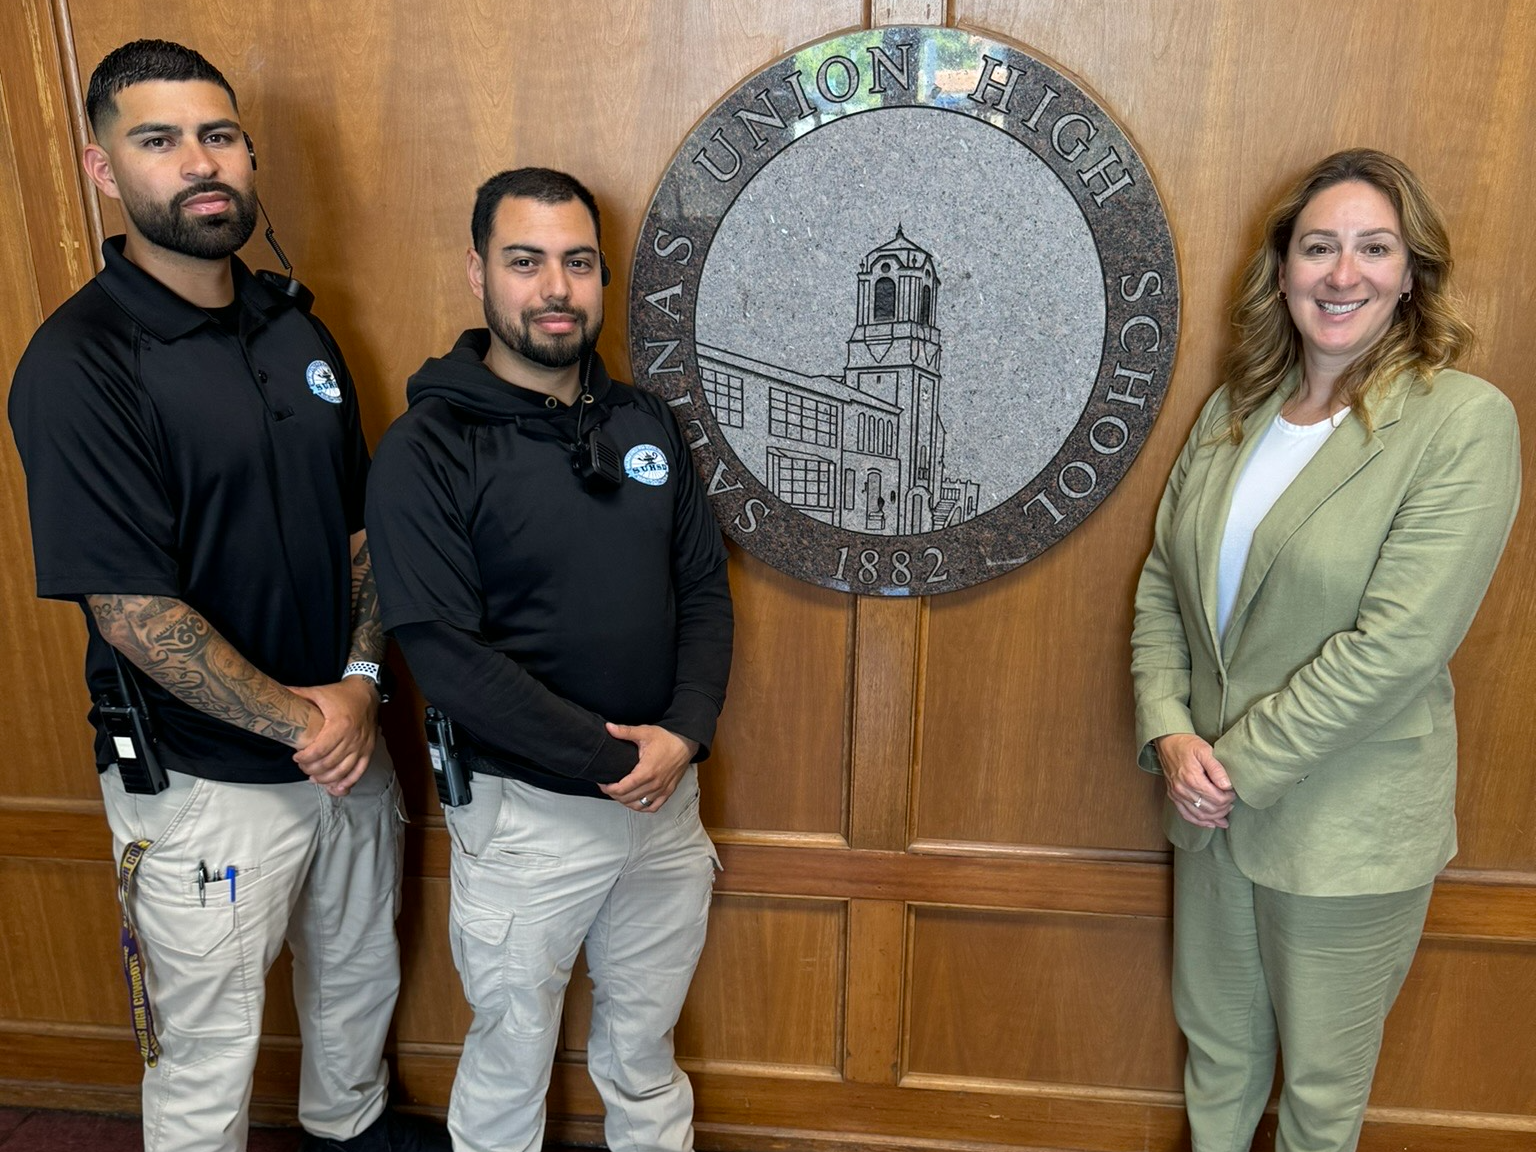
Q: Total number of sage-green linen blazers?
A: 1